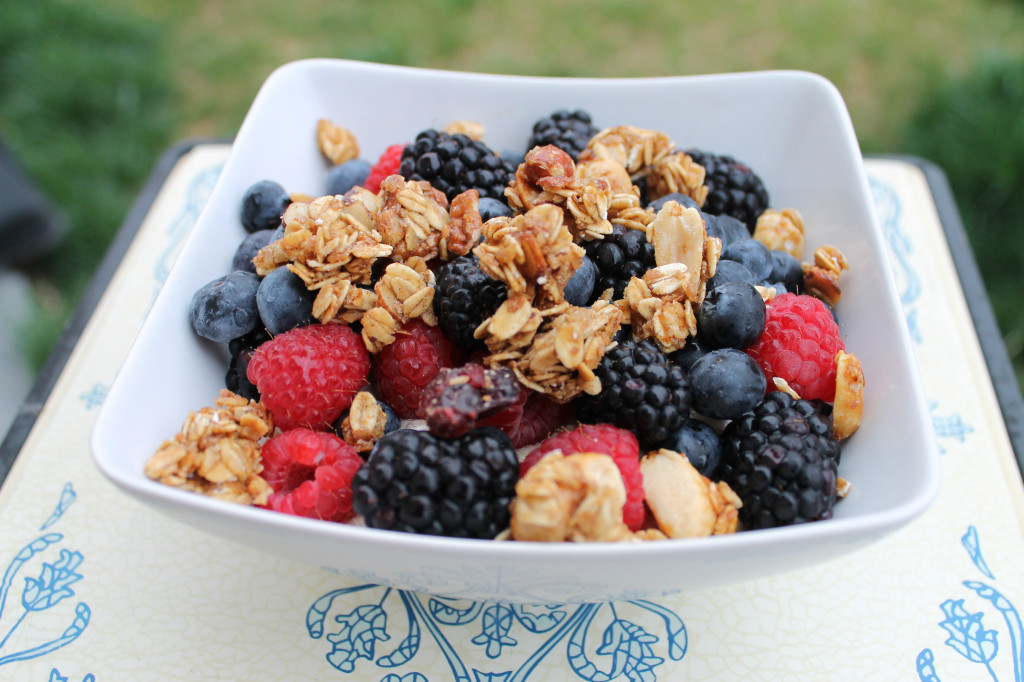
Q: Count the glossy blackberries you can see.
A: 9